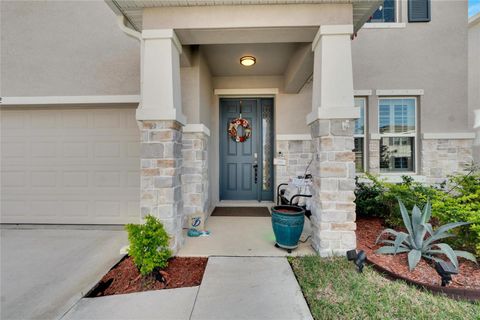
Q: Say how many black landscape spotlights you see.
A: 2